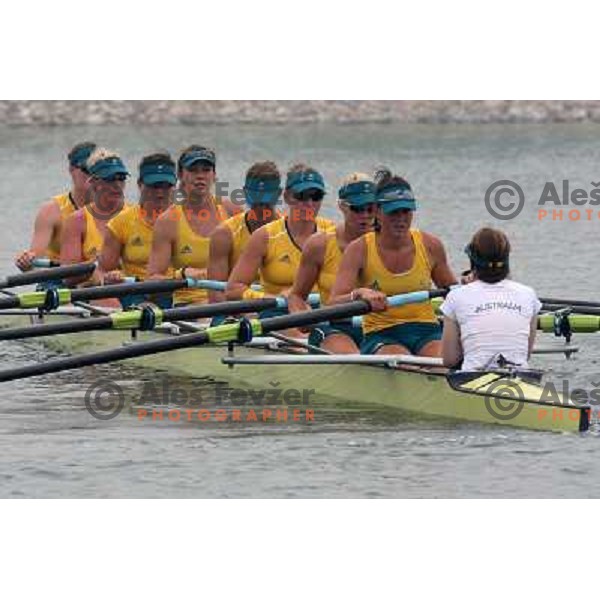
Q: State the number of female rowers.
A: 8